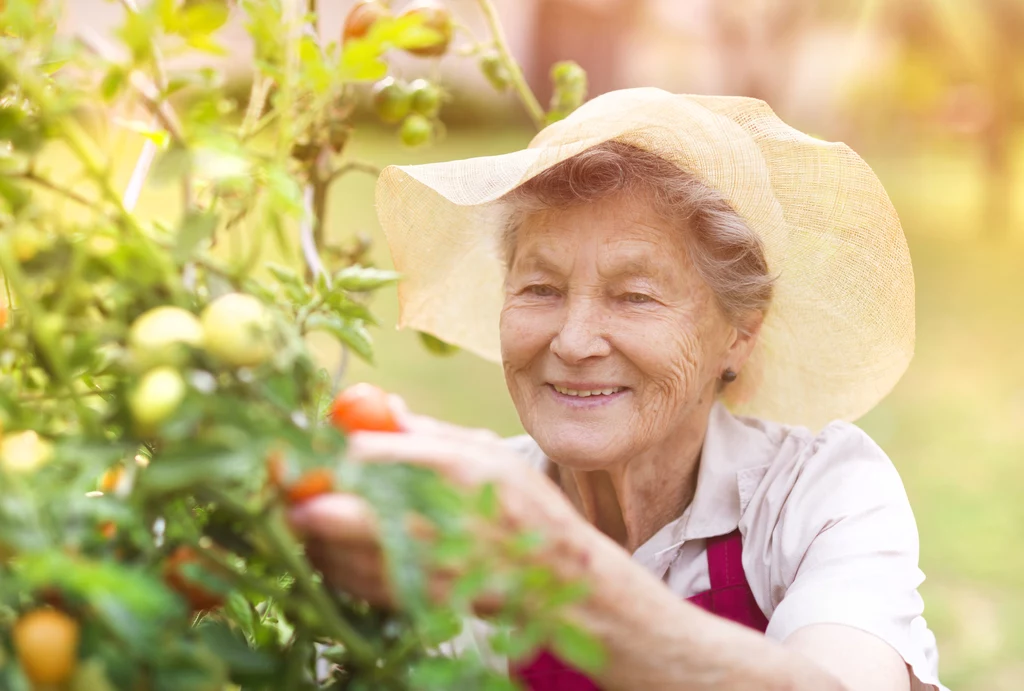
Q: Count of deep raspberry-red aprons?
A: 1